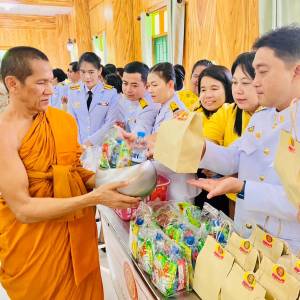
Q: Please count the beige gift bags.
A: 8